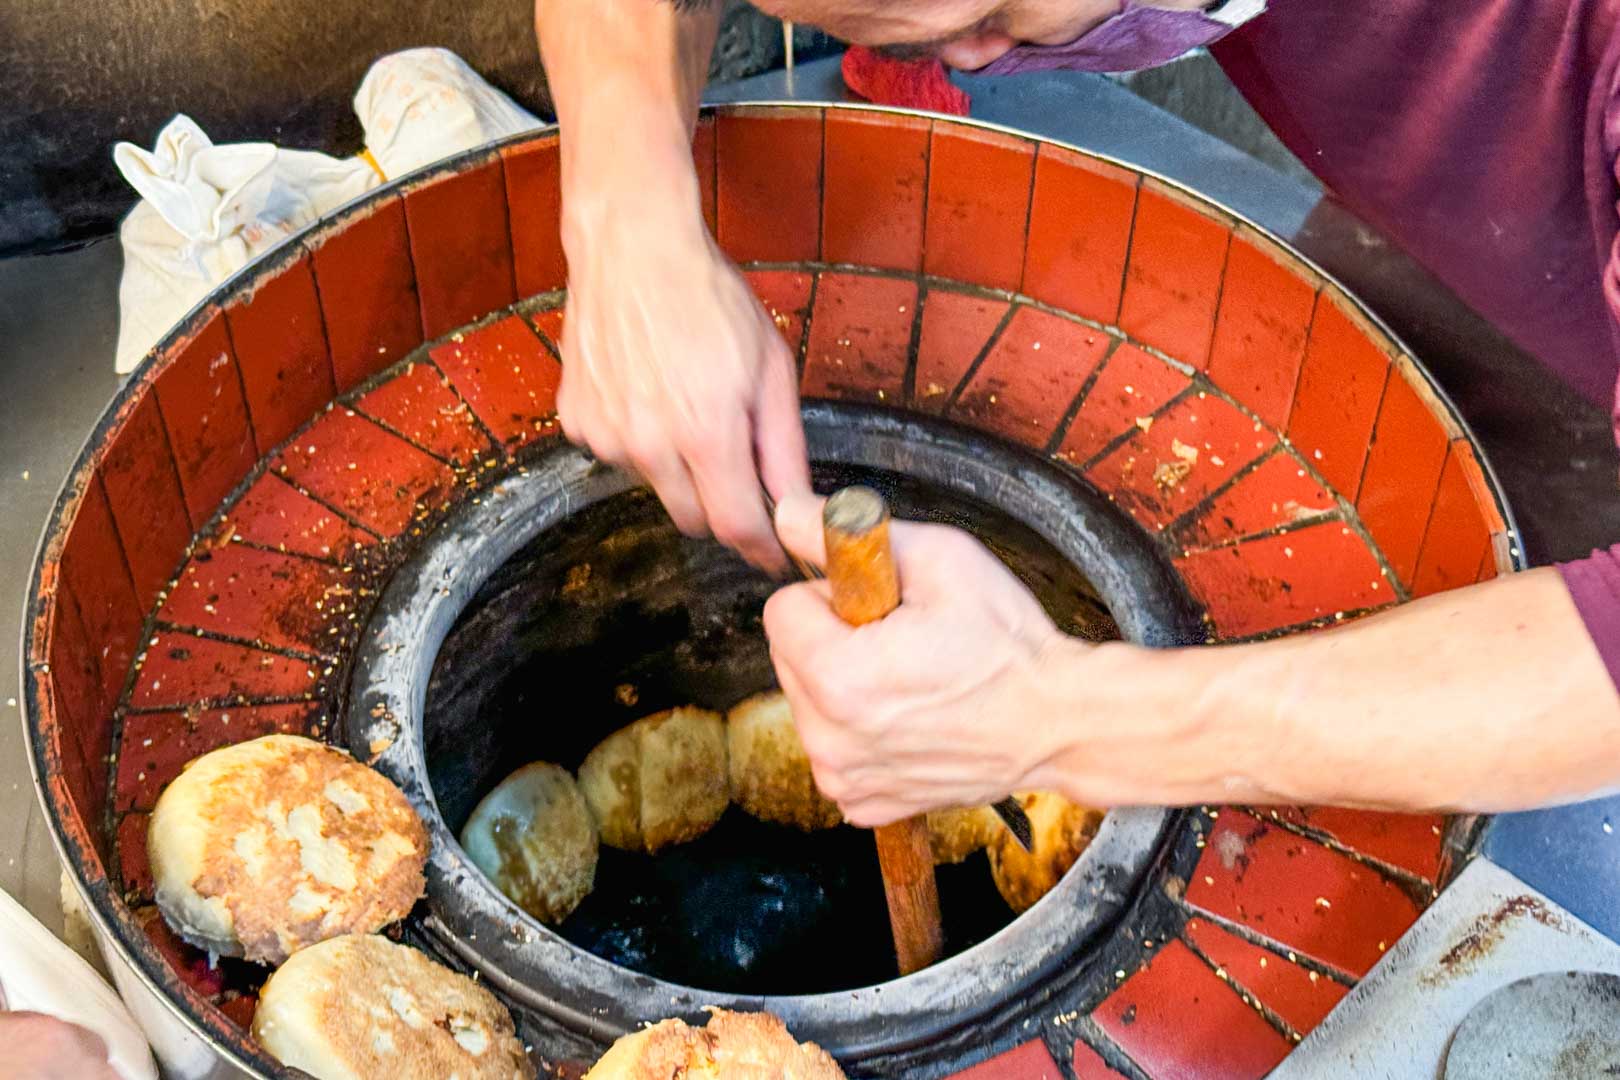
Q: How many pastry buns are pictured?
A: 8